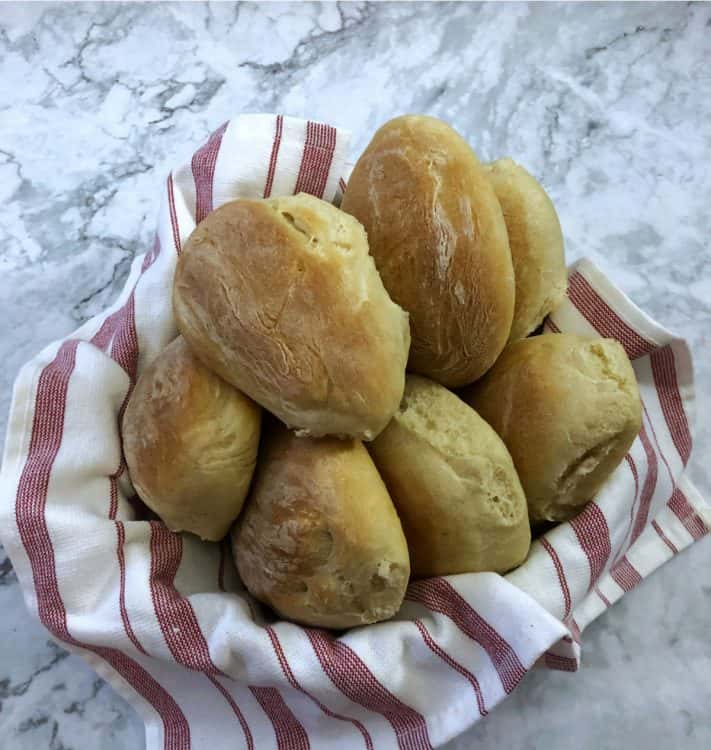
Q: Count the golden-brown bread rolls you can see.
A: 7